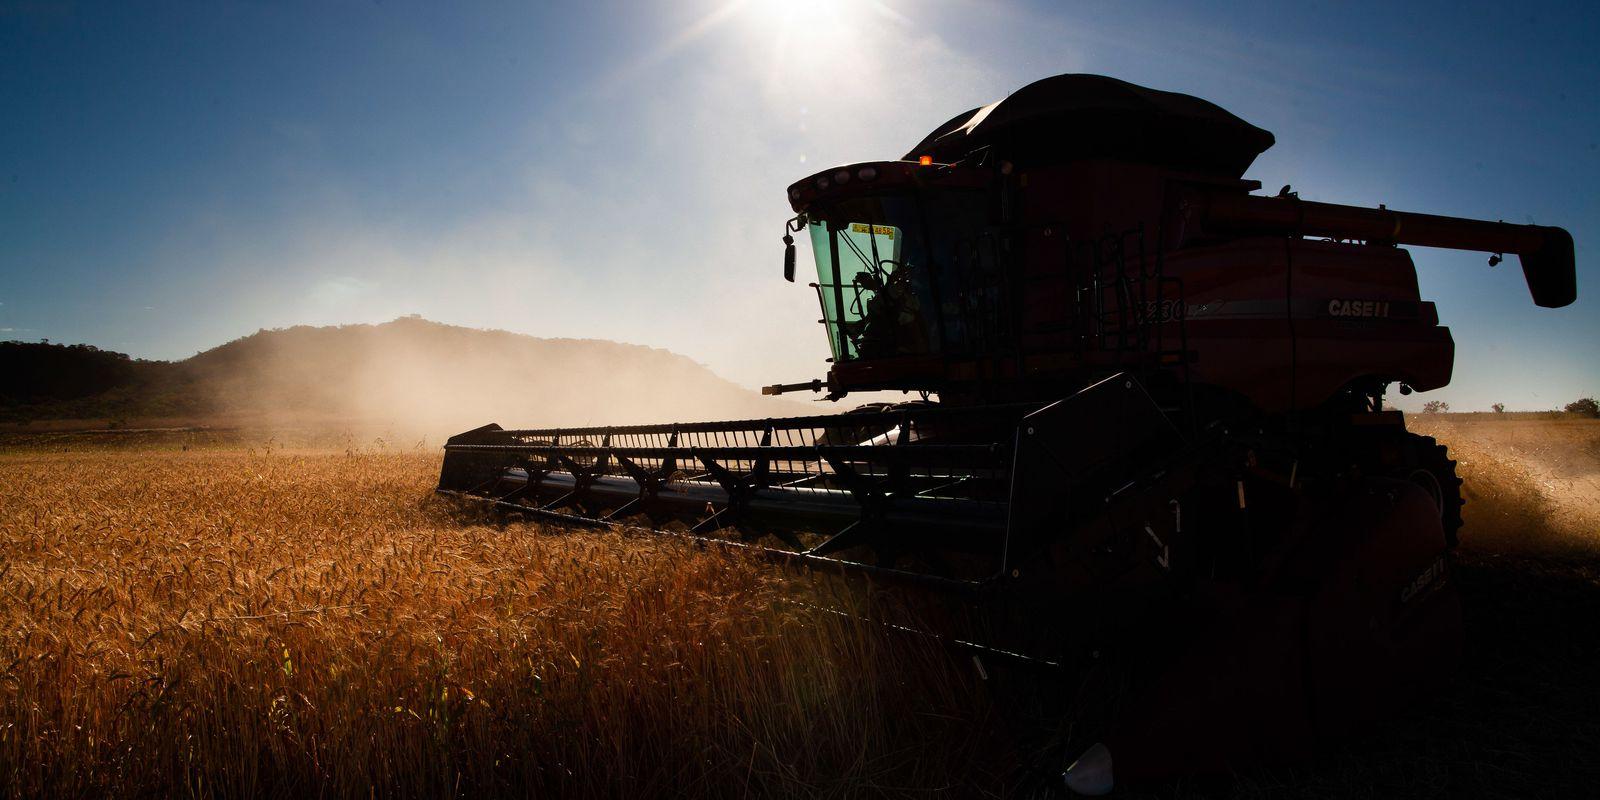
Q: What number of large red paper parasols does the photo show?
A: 0